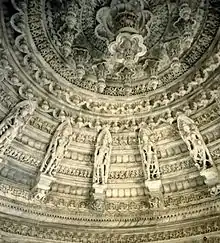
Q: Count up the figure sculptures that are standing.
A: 5